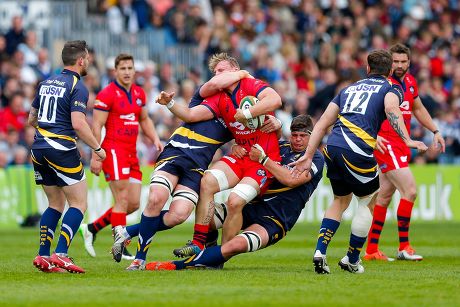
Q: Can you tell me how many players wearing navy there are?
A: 4